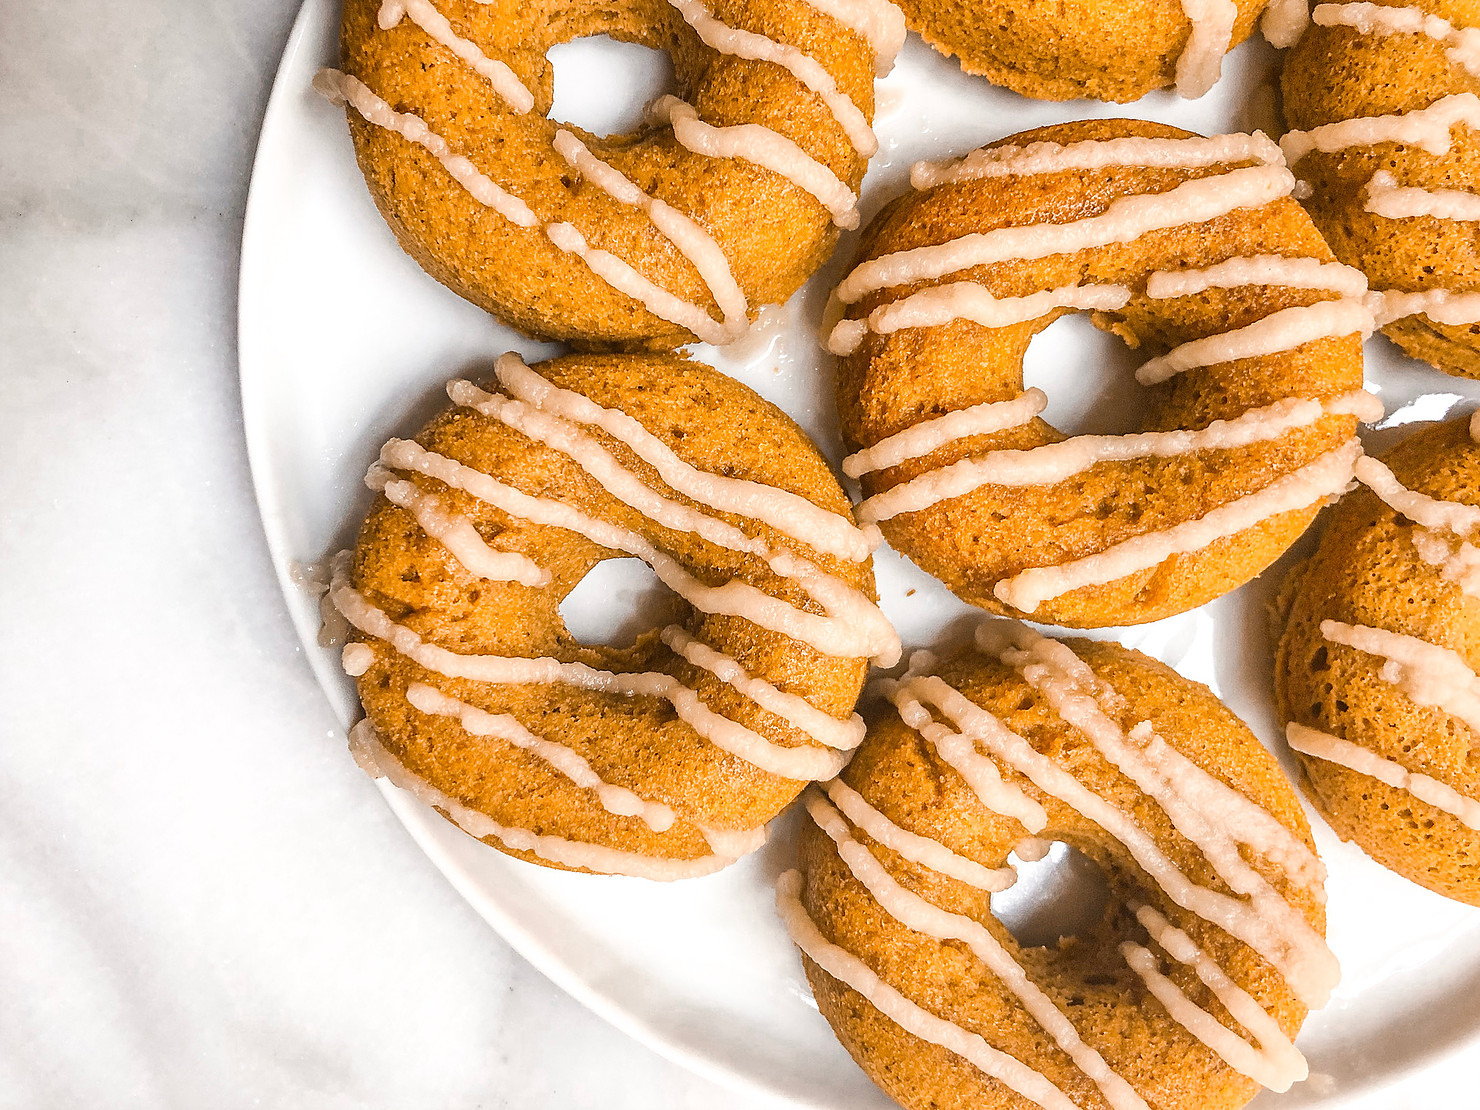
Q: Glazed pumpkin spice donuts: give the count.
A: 7